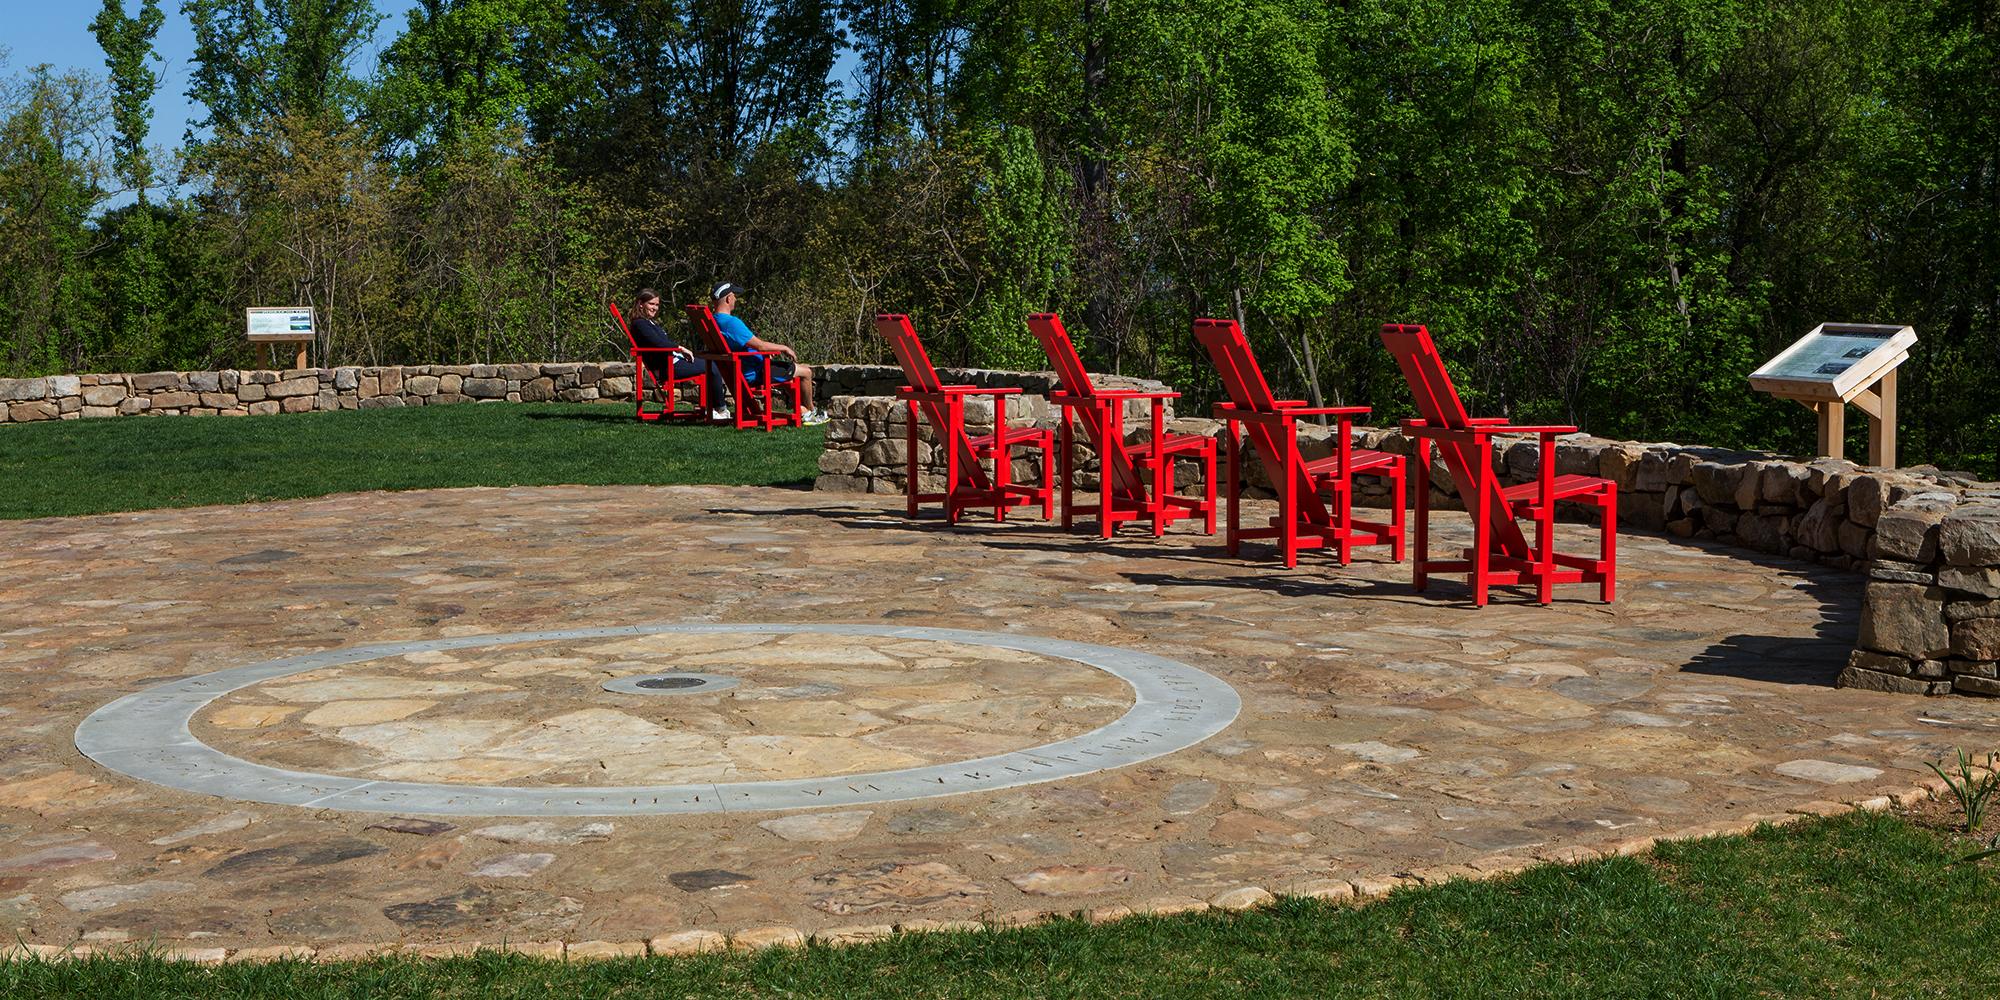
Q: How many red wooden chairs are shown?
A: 6